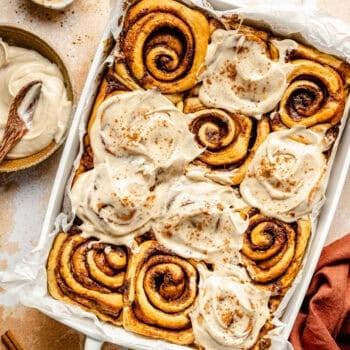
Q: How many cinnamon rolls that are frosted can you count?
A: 6